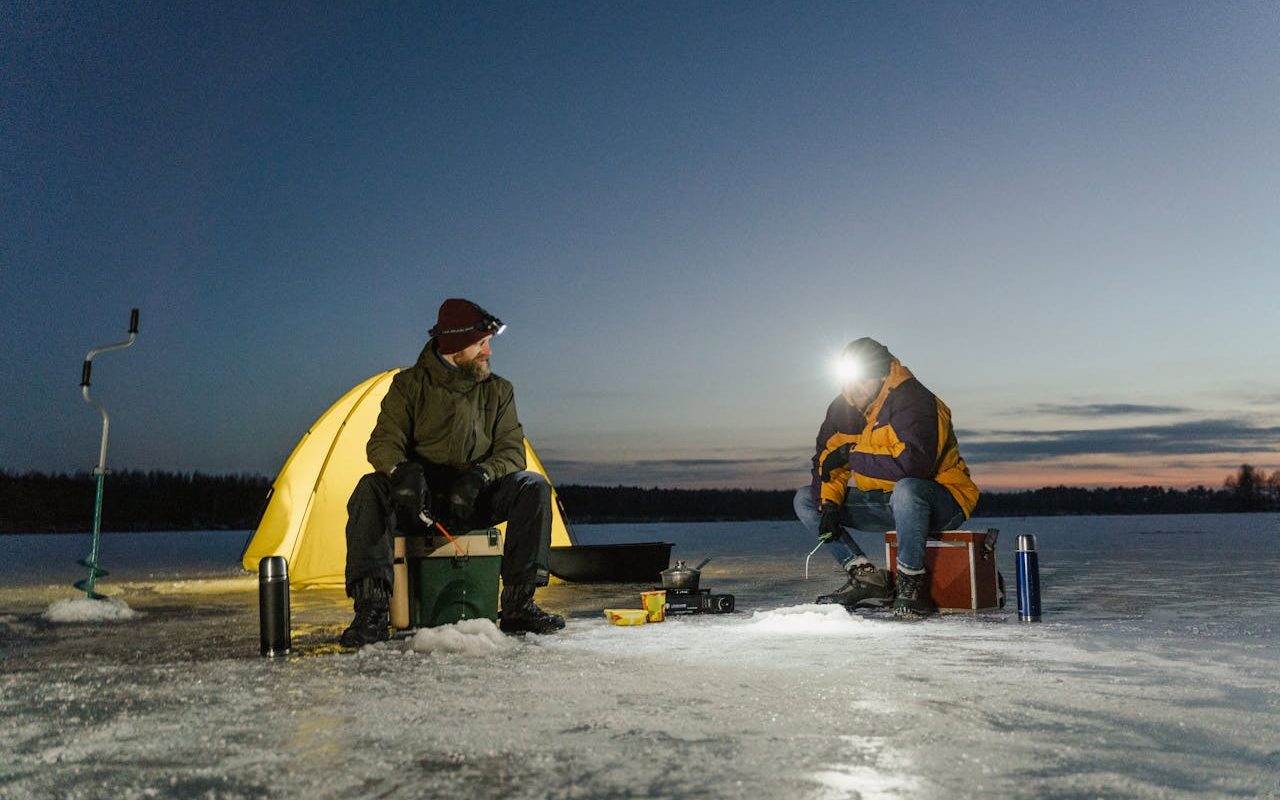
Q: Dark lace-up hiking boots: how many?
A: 4